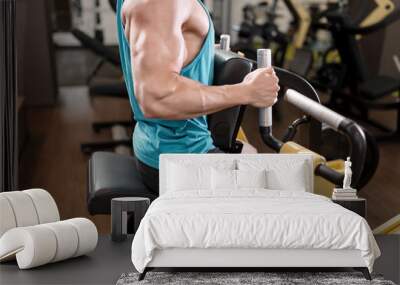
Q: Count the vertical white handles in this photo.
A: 2